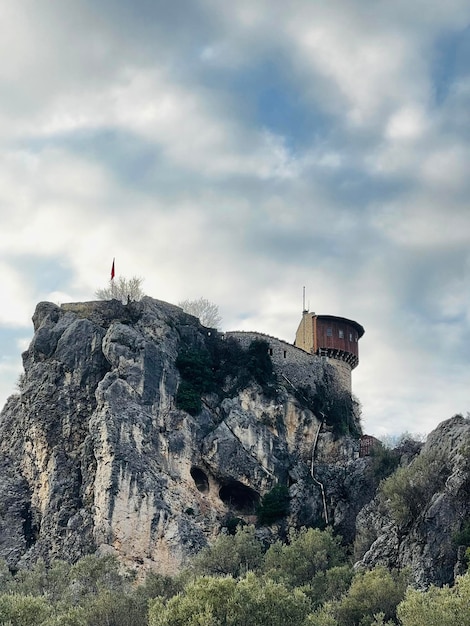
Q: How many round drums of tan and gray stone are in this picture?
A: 1